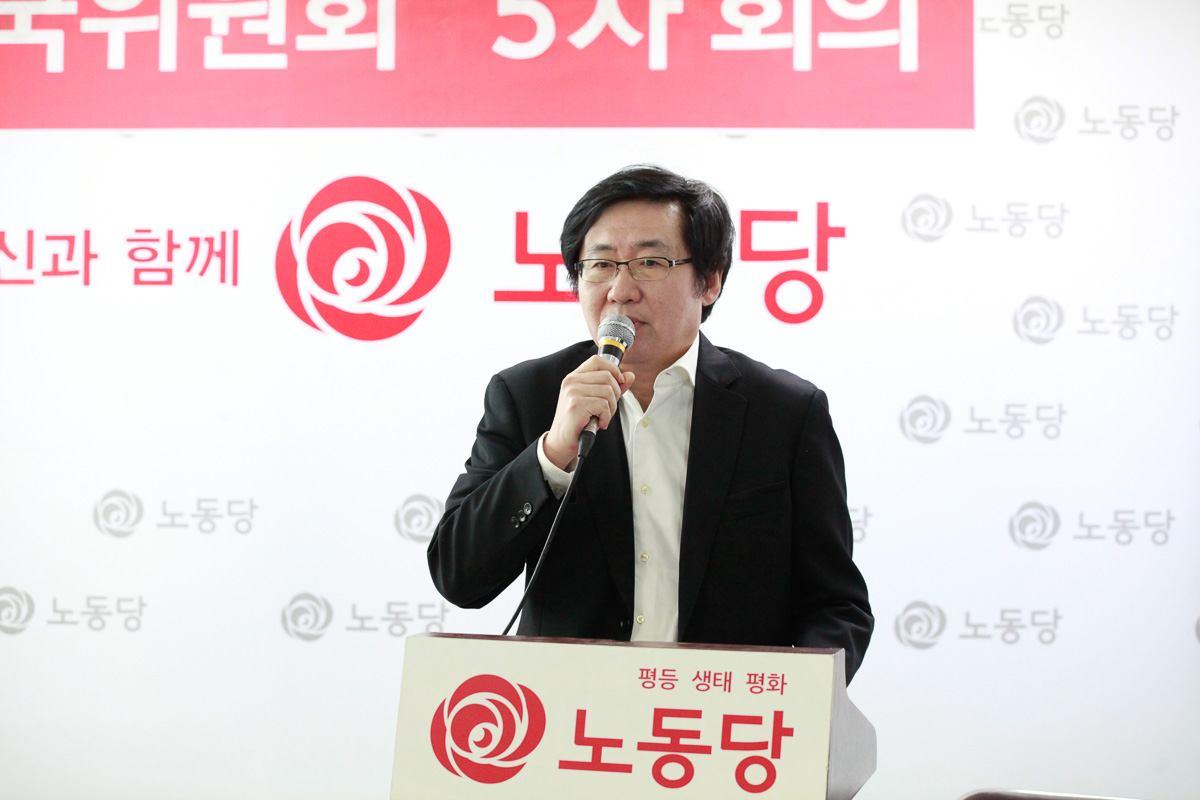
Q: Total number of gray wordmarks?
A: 11